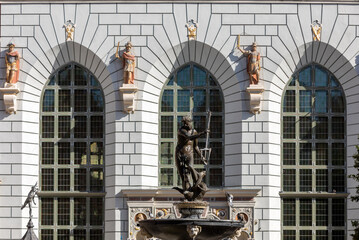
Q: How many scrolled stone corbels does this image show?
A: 3